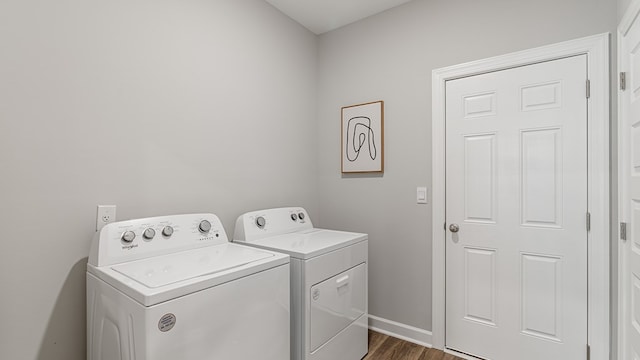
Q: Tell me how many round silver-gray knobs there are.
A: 8